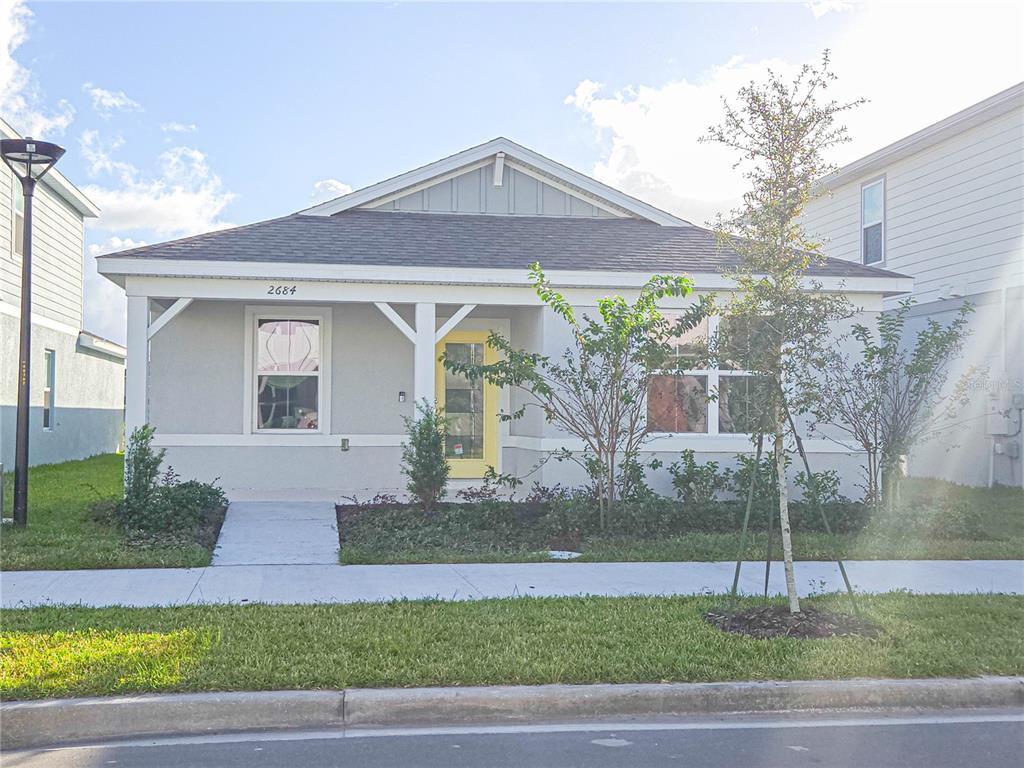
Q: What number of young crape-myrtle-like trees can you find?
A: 2